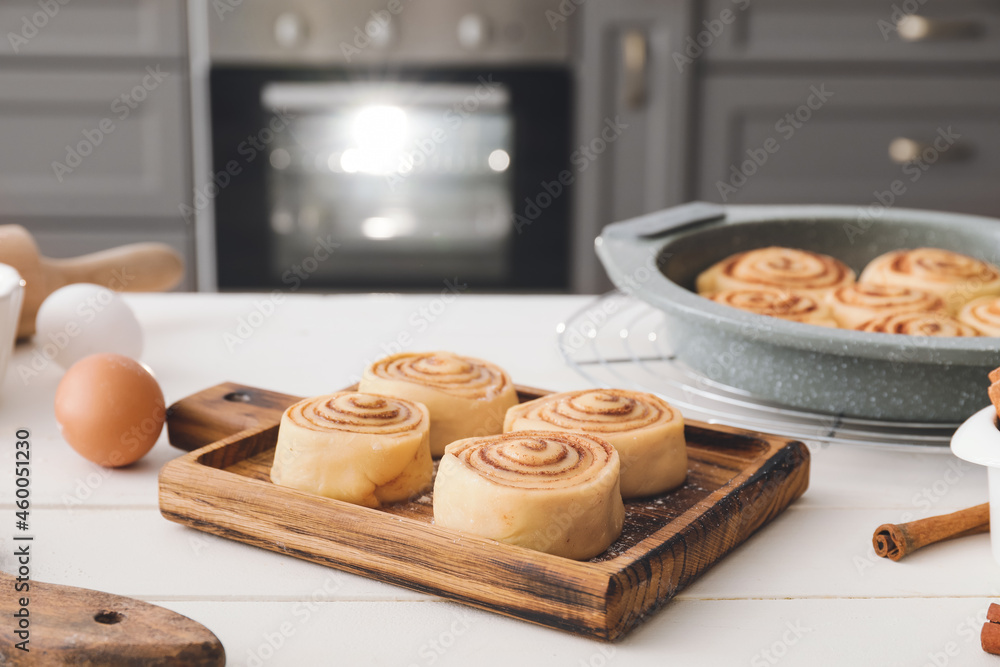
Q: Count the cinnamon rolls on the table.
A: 10